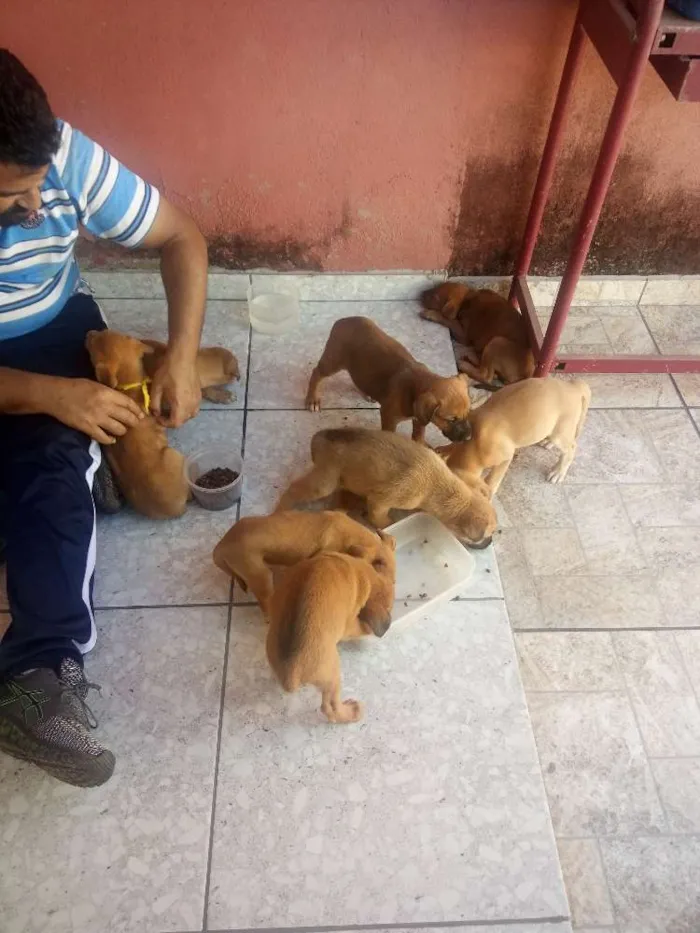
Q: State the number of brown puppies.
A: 8